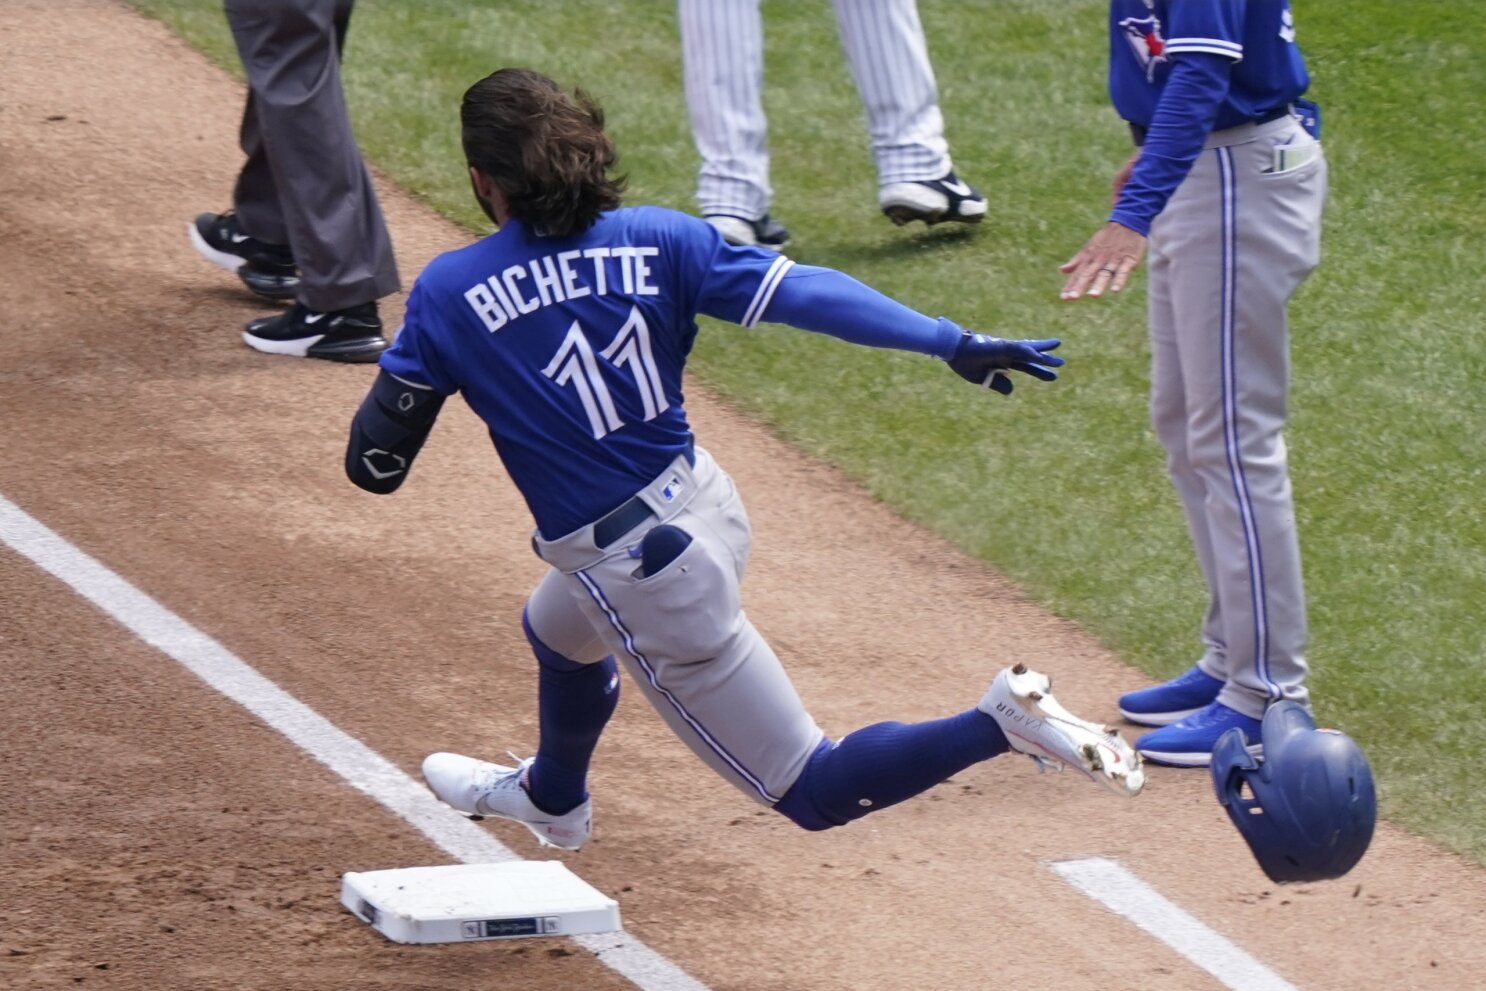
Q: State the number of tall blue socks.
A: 2